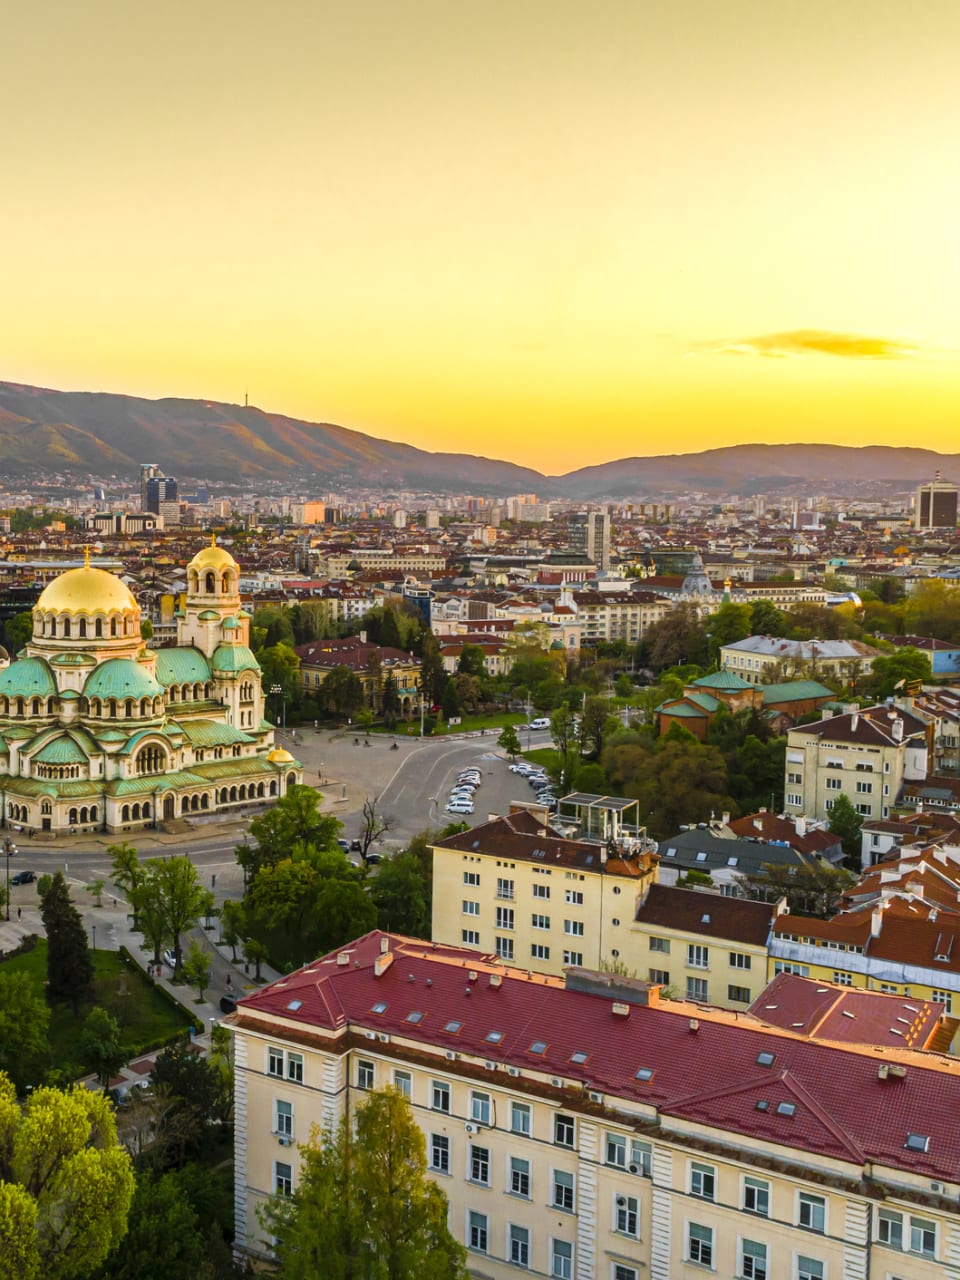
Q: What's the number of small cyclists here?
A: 3